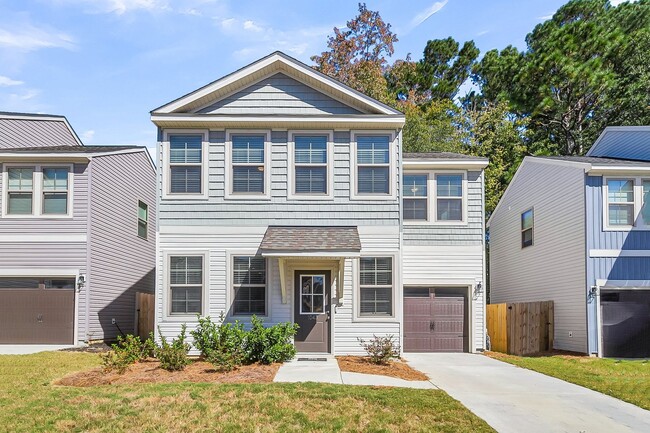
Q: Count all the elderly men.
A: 0